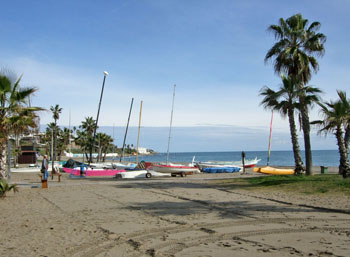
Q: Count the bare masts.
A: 5